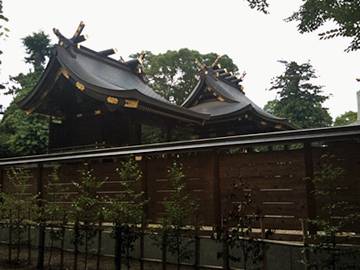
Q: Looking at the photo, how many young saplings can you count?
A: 7